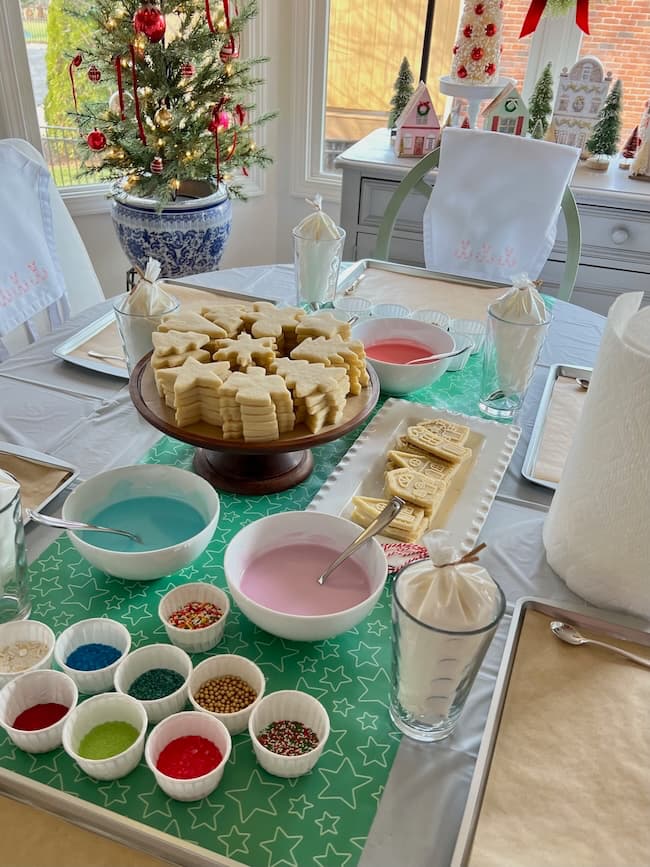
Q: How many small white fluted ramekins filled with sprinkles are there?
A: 9